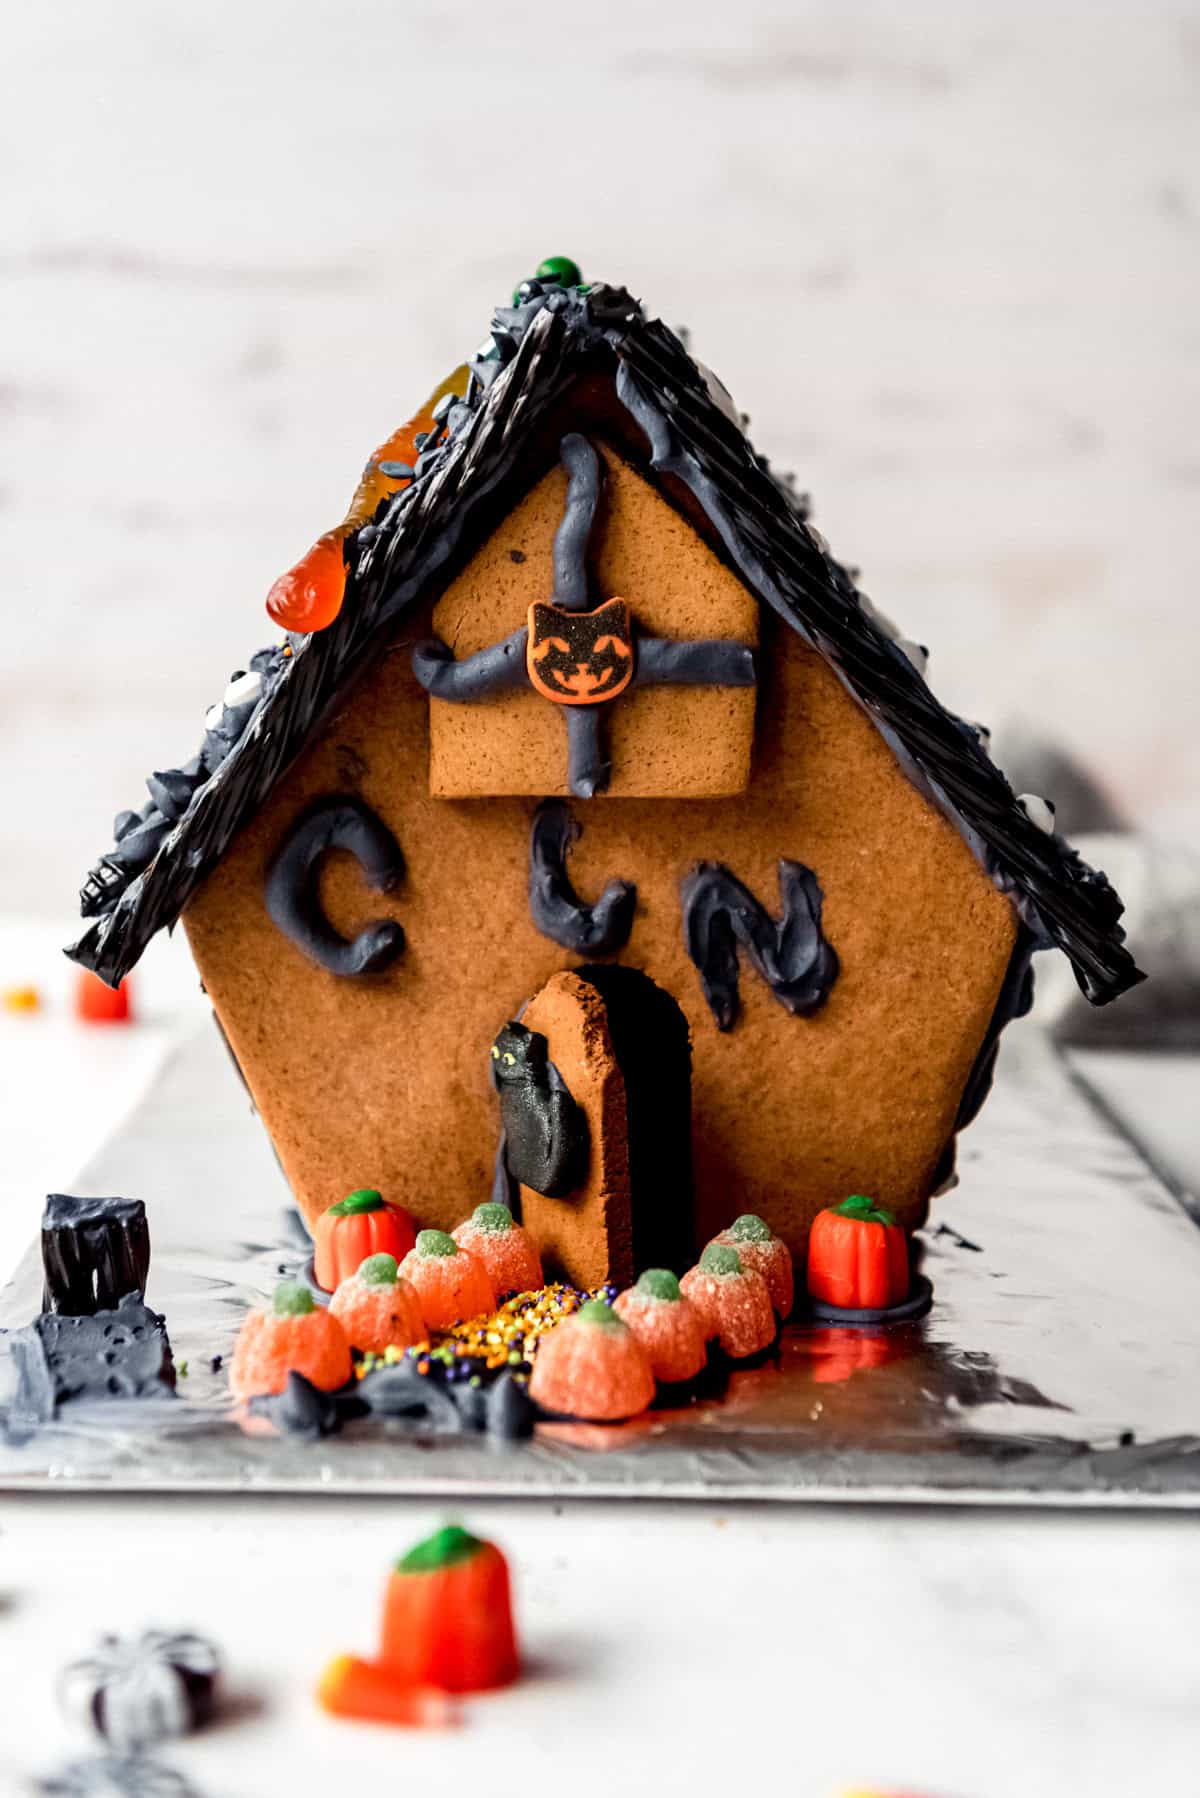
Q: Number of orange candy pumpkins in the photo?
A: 11